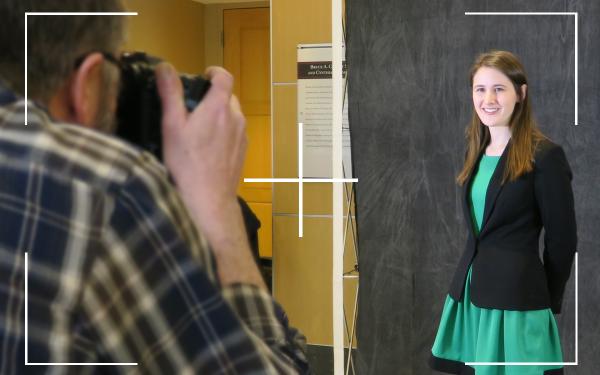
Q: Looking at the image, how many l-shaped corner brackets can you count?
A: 4